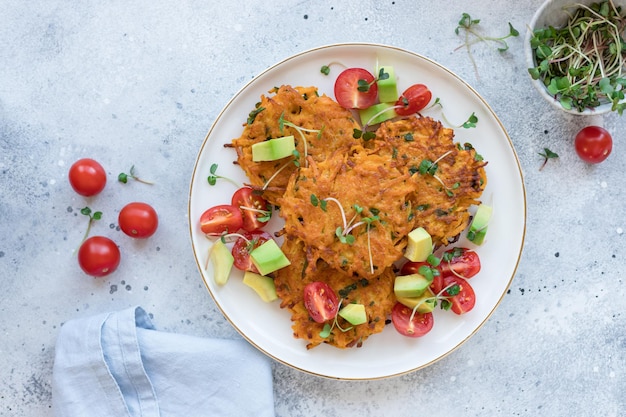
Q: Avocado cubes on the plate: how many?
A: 11